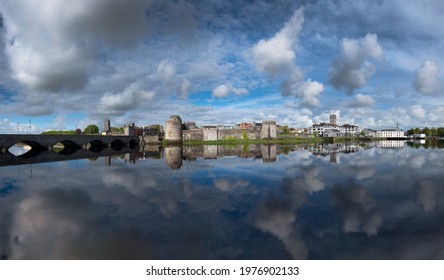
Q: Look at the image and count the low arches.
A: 5